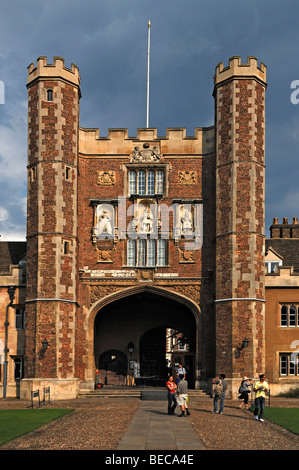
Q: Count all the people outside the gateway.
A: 6